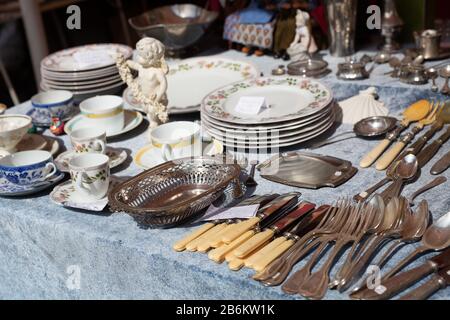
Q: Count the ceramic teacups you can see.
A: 7